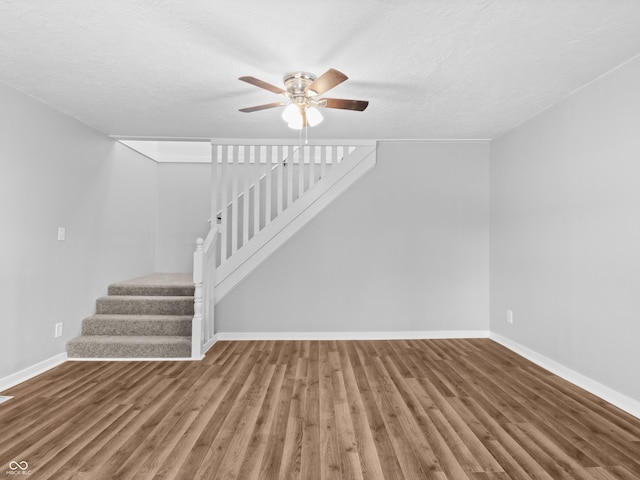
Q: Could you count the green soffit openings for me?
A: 0